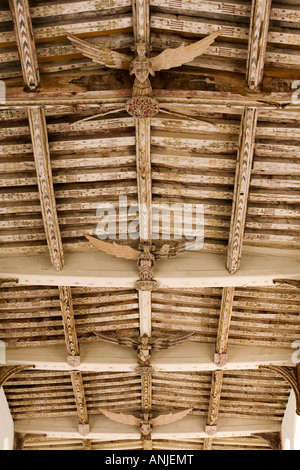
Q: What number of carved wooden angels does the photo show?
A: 4